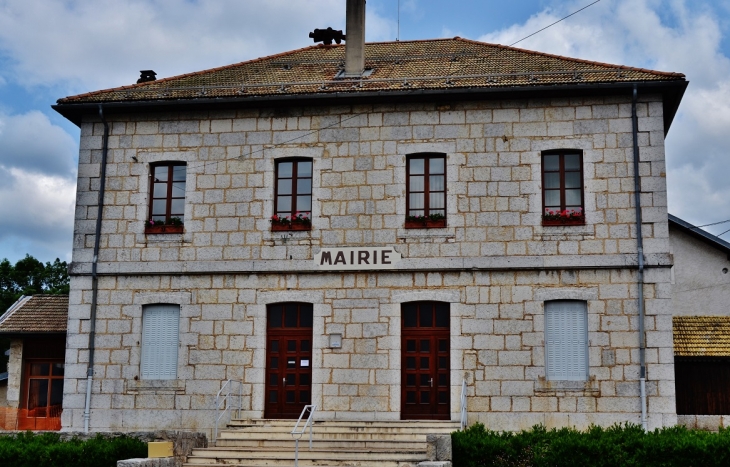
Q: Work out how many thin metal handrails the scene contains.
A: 3